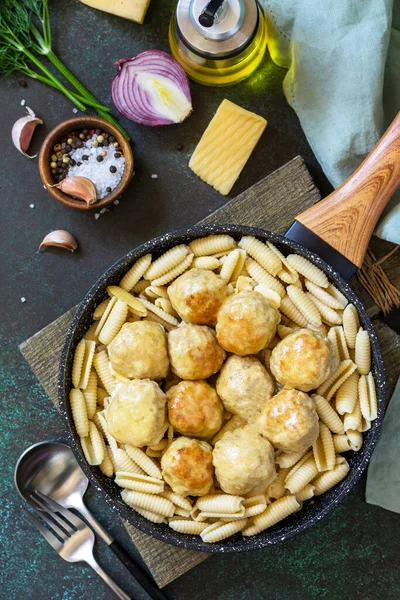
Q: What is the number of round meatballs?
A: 11